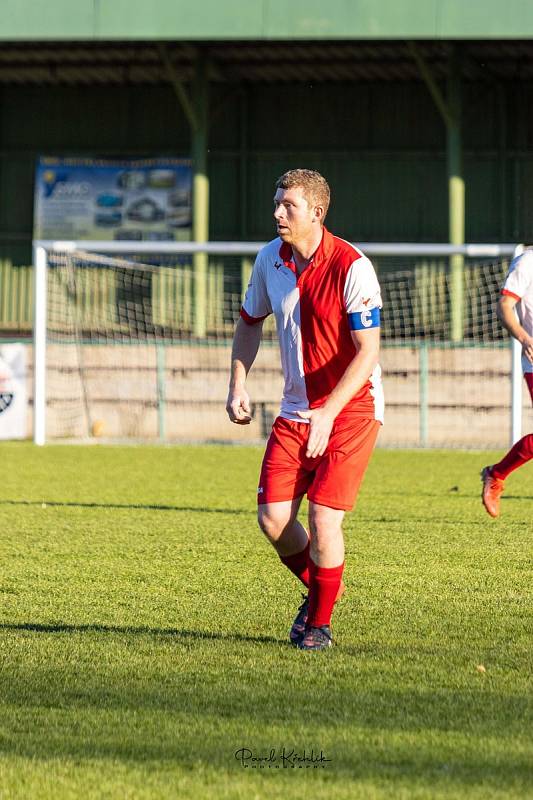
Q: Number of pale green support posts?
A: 2